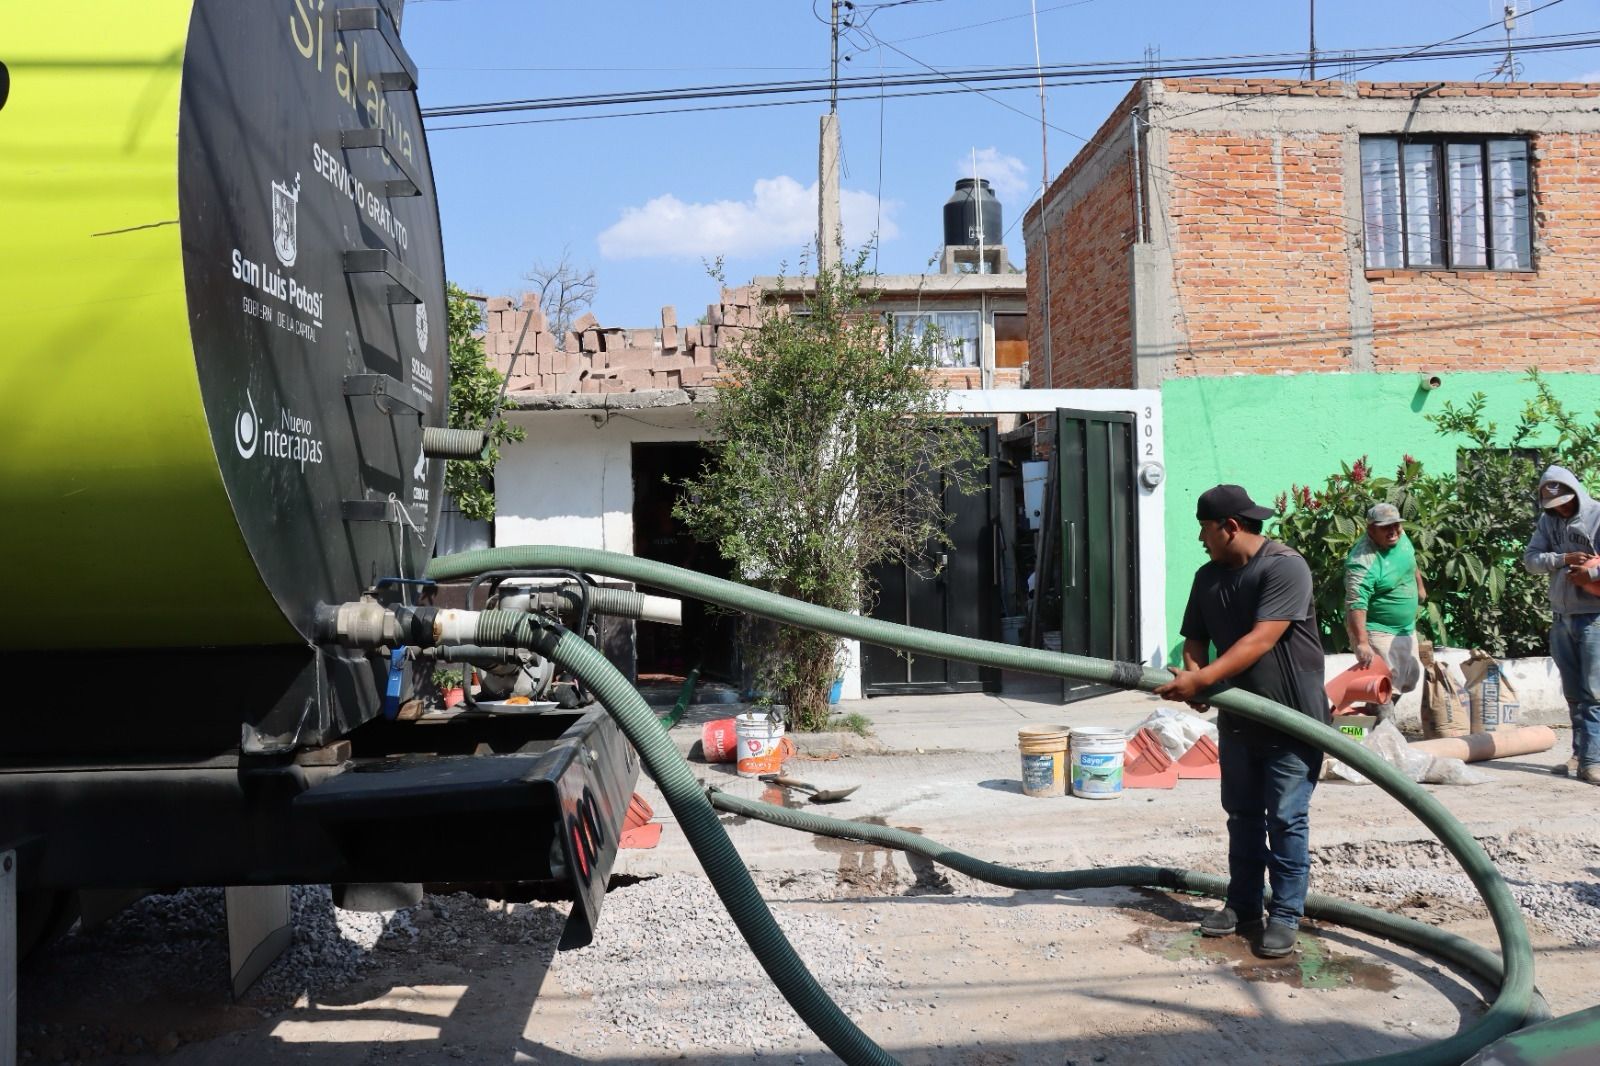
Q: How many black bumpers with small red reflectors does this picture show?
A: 1